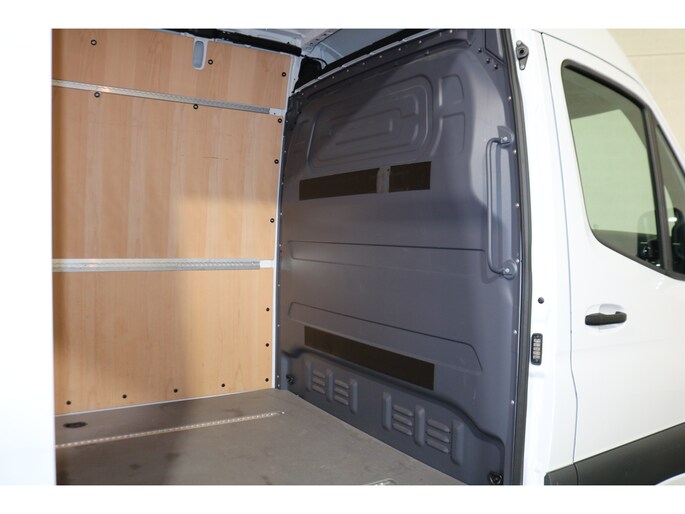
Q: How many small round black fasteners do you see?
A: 15